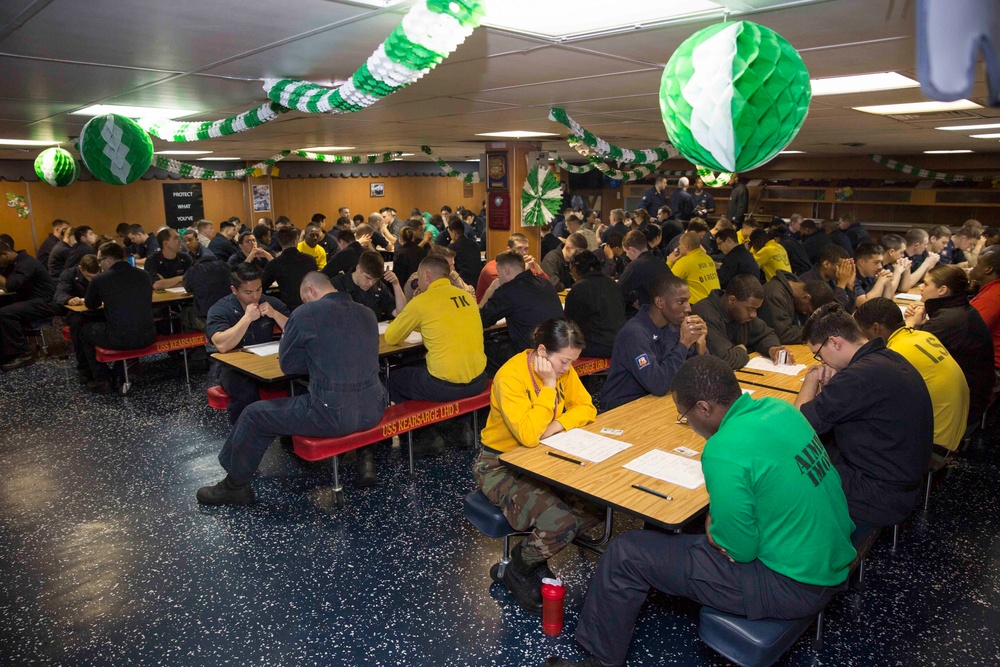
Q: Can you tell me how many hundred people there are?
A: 1